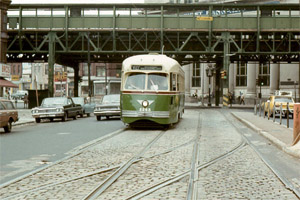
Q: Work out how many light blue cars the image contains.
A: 1